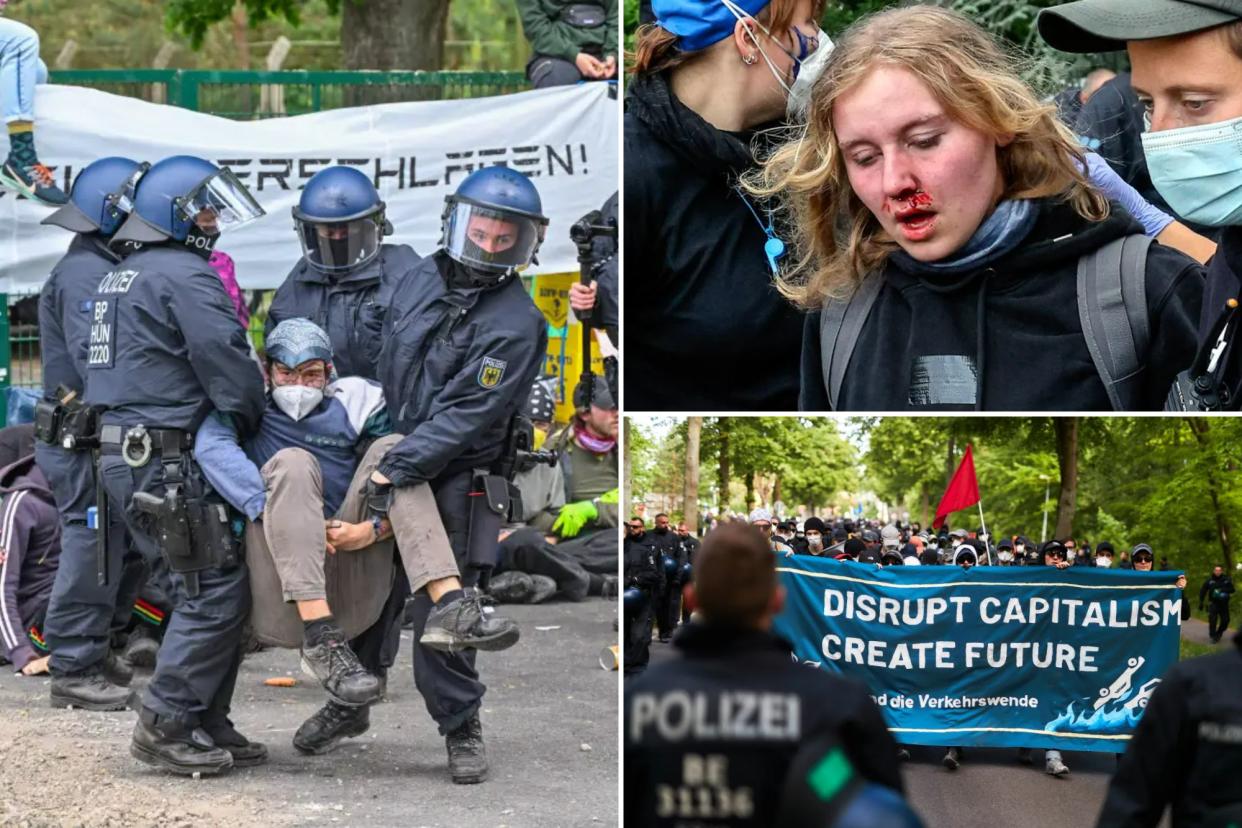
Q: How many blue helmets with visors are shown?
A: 4